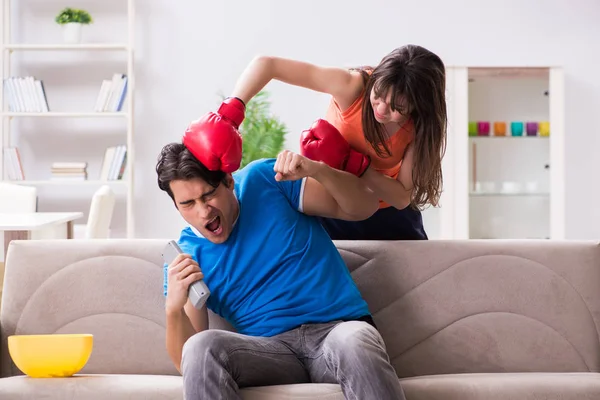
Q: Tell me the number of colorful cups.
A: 6